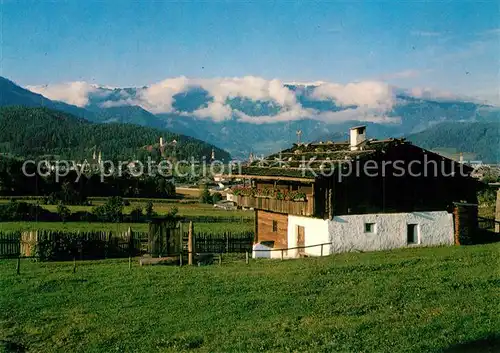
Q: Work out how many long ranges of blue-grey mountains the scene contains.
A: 1